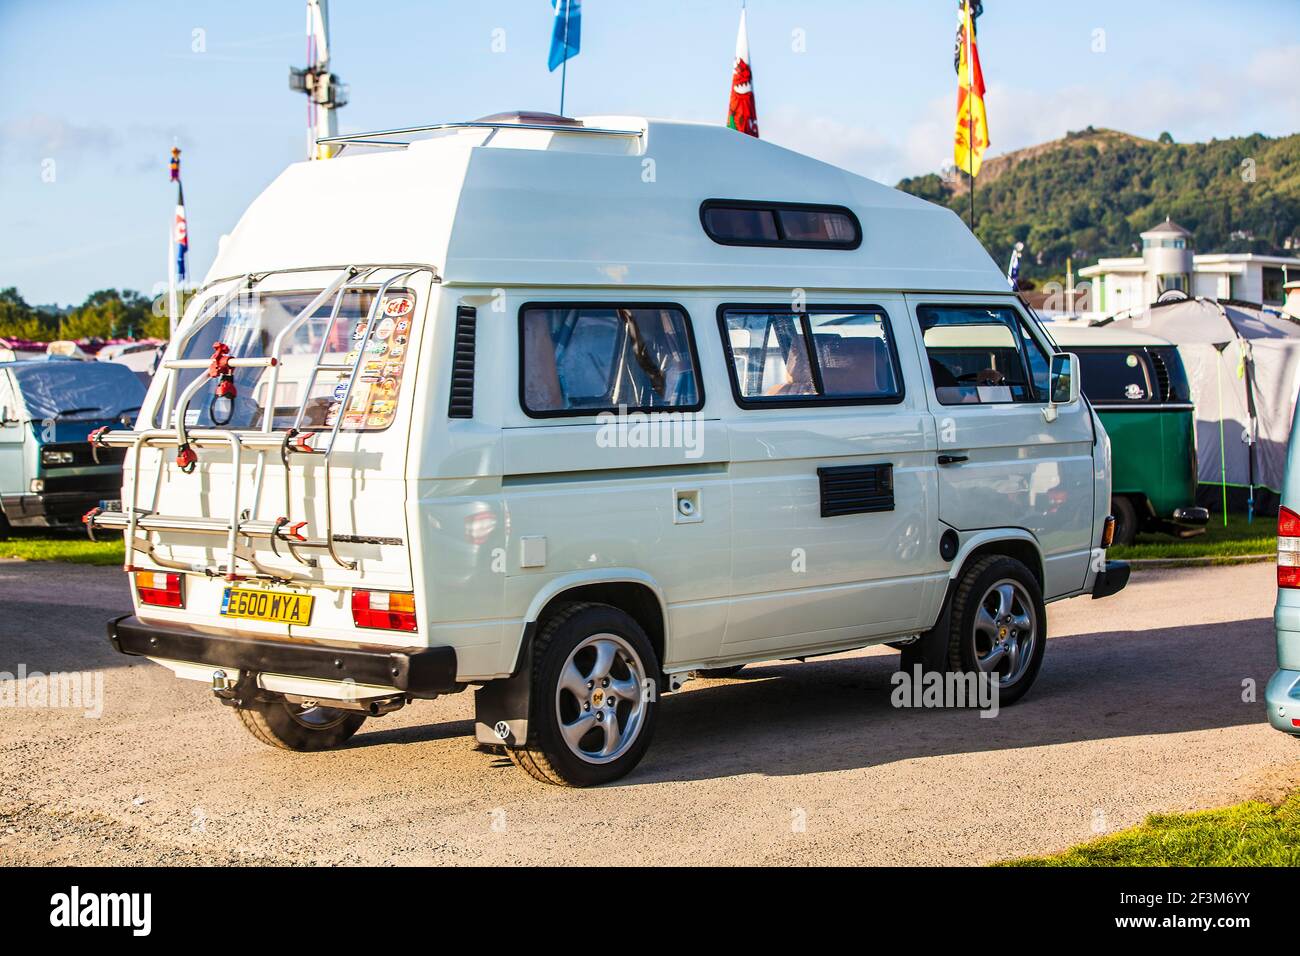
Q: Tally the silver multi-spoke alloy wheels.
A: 2